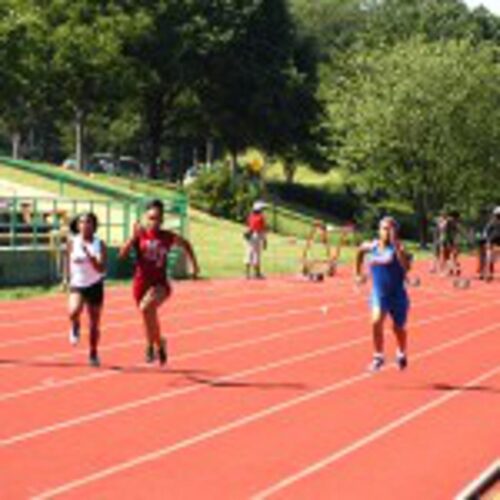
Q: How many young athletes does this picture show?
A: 3